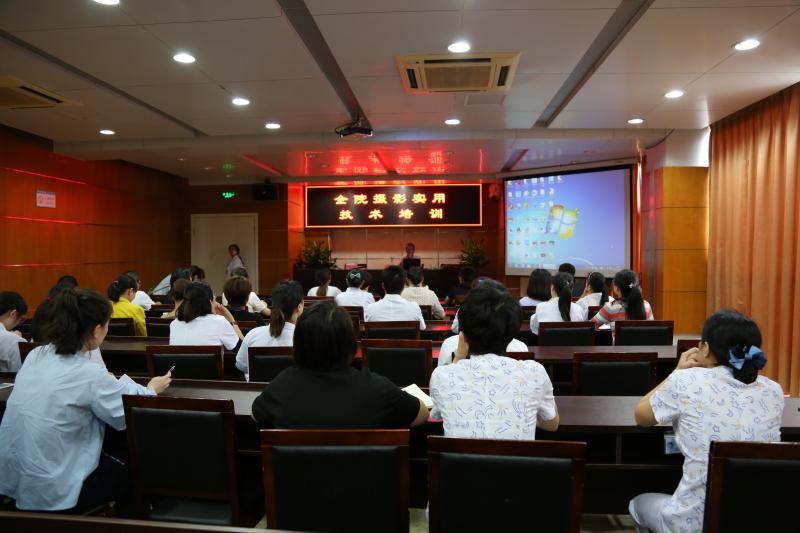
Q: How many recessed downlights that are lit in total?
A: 10